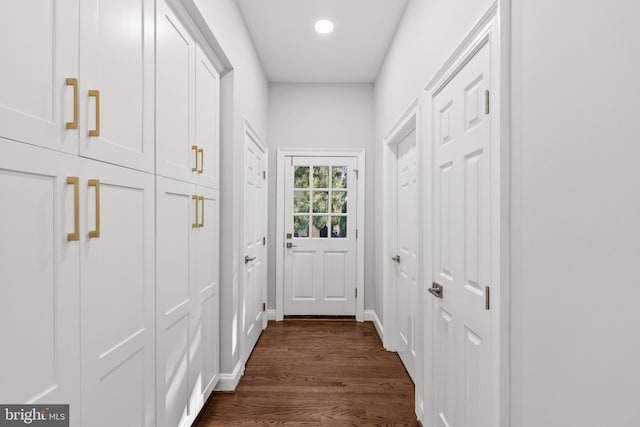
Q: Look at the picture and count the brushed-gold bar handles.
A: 8